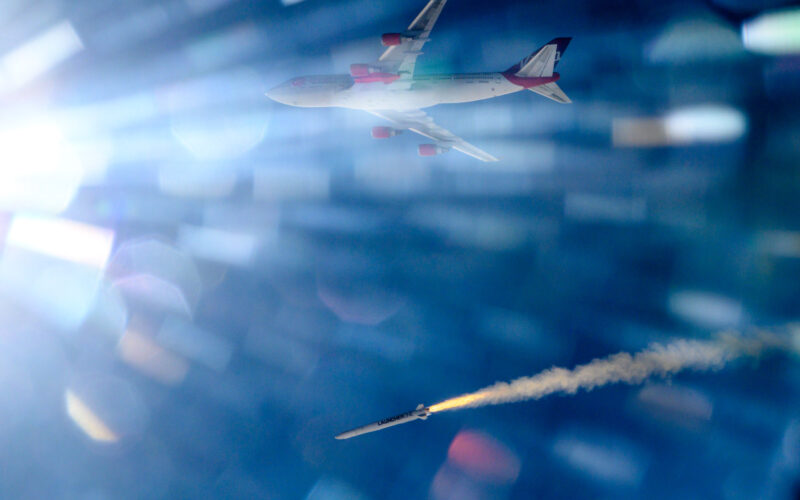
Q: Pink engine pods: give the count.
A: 4